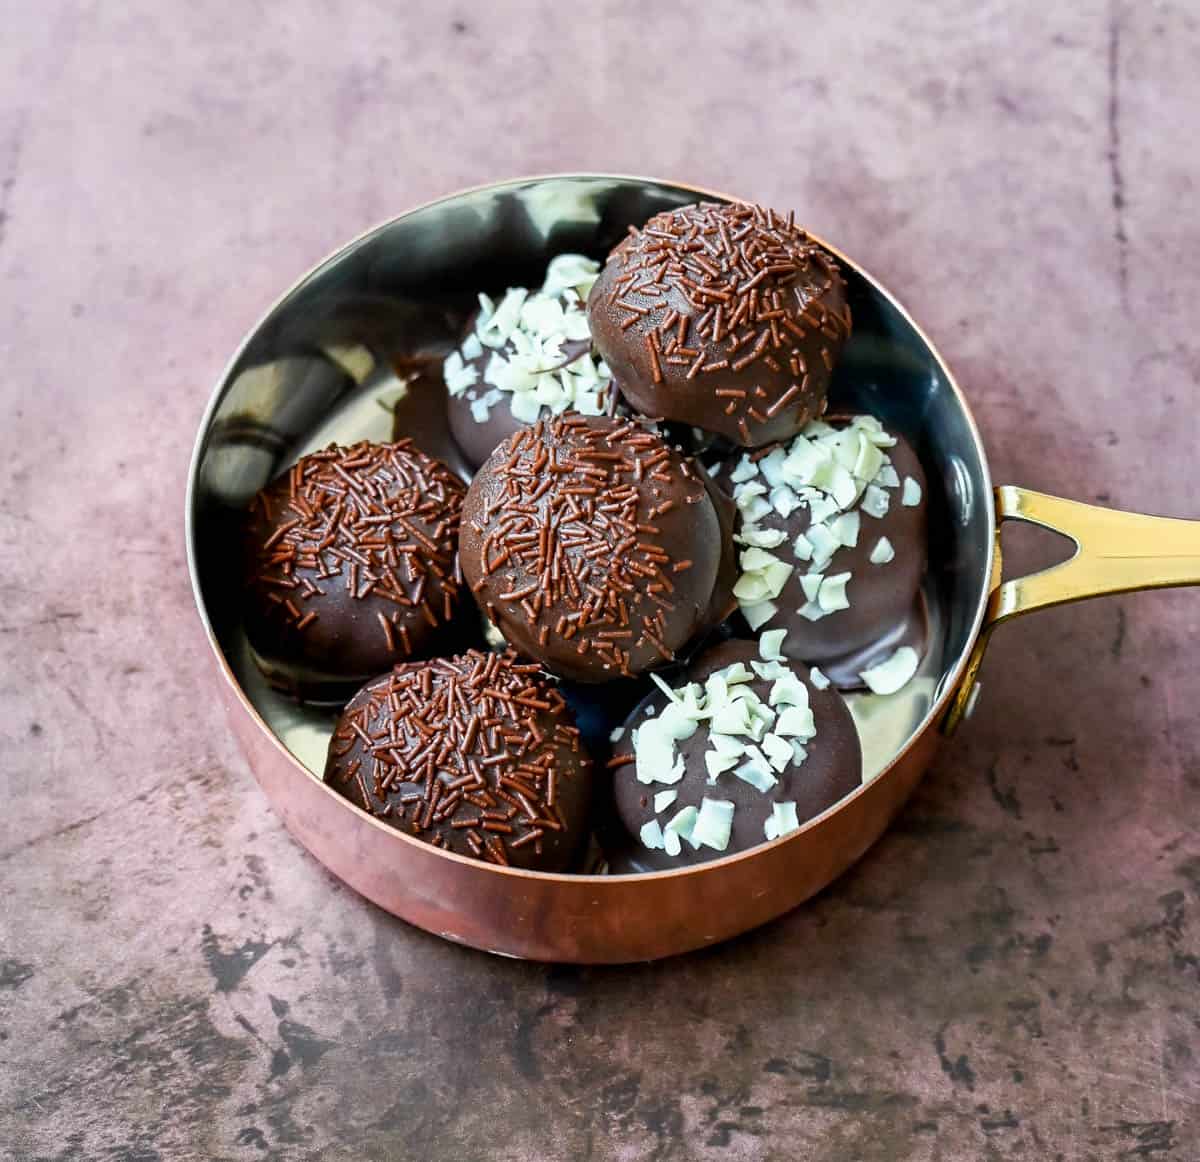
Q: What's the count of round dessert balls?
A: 7